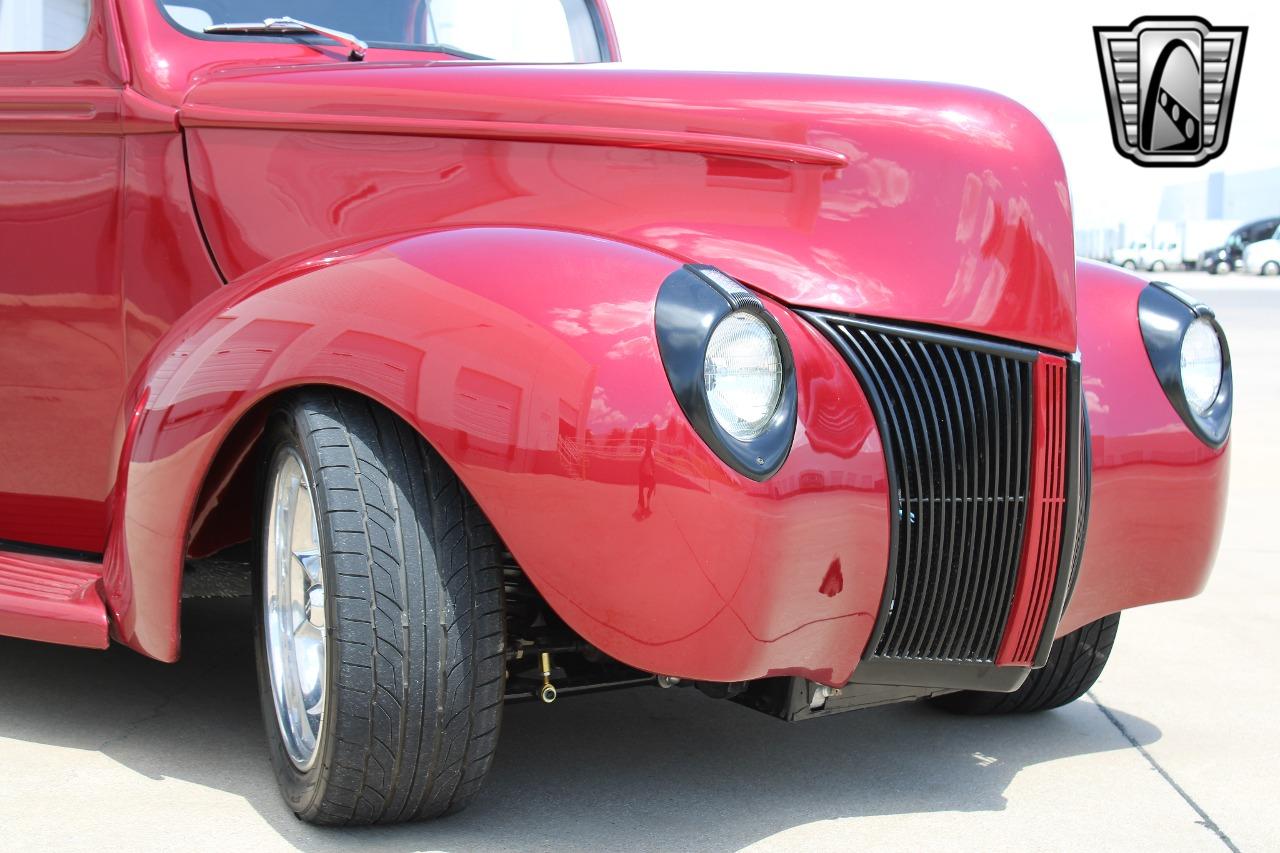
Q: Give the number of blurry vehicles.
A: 4